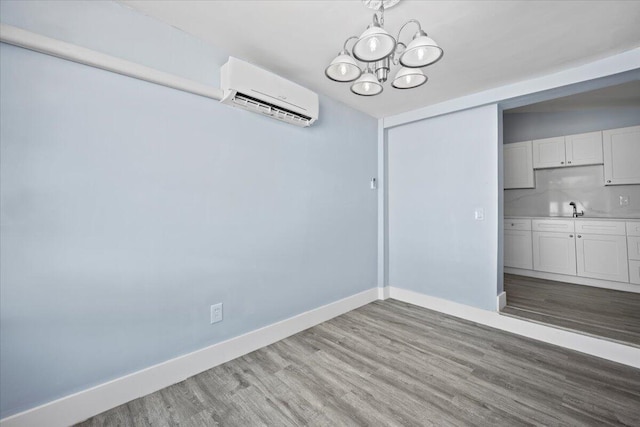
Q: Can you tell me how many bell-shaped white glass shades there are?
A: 5